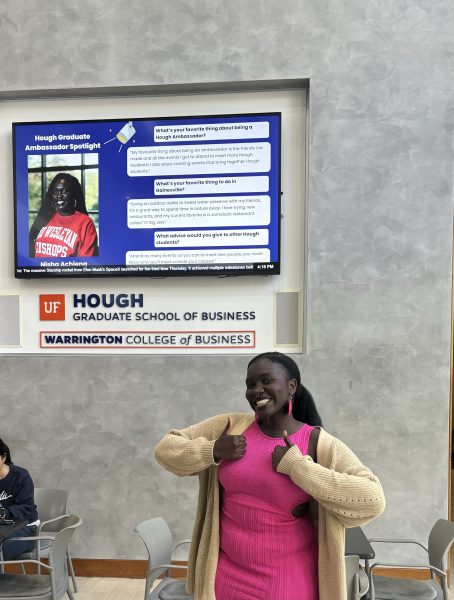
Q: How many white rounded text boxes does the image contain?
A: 6